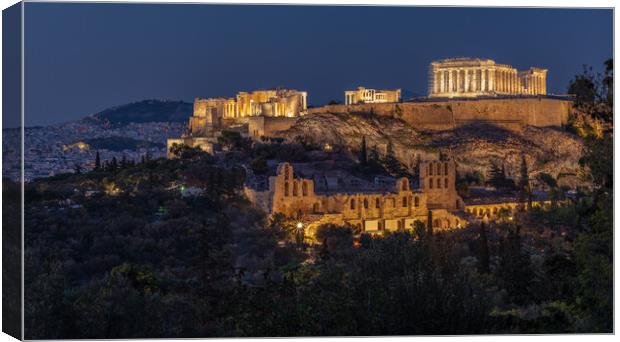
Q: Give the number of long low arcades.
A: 1